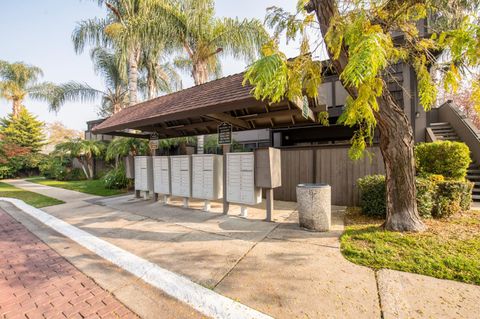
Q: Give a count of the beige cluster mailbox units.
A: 5